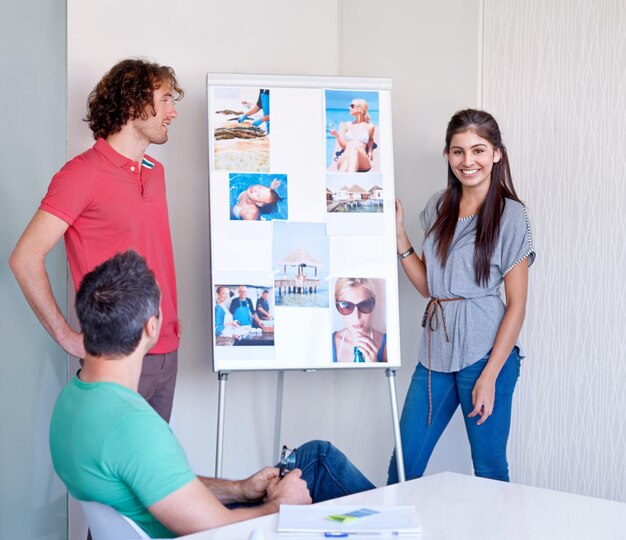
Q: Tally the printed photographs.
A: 7